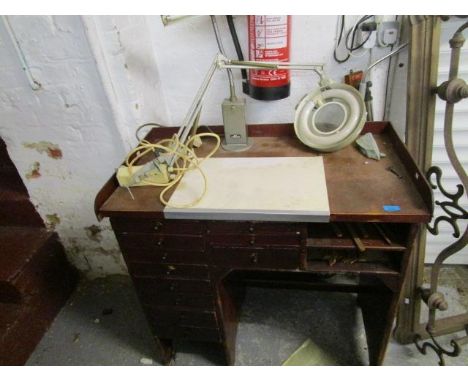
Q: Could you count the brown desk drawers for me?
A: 11